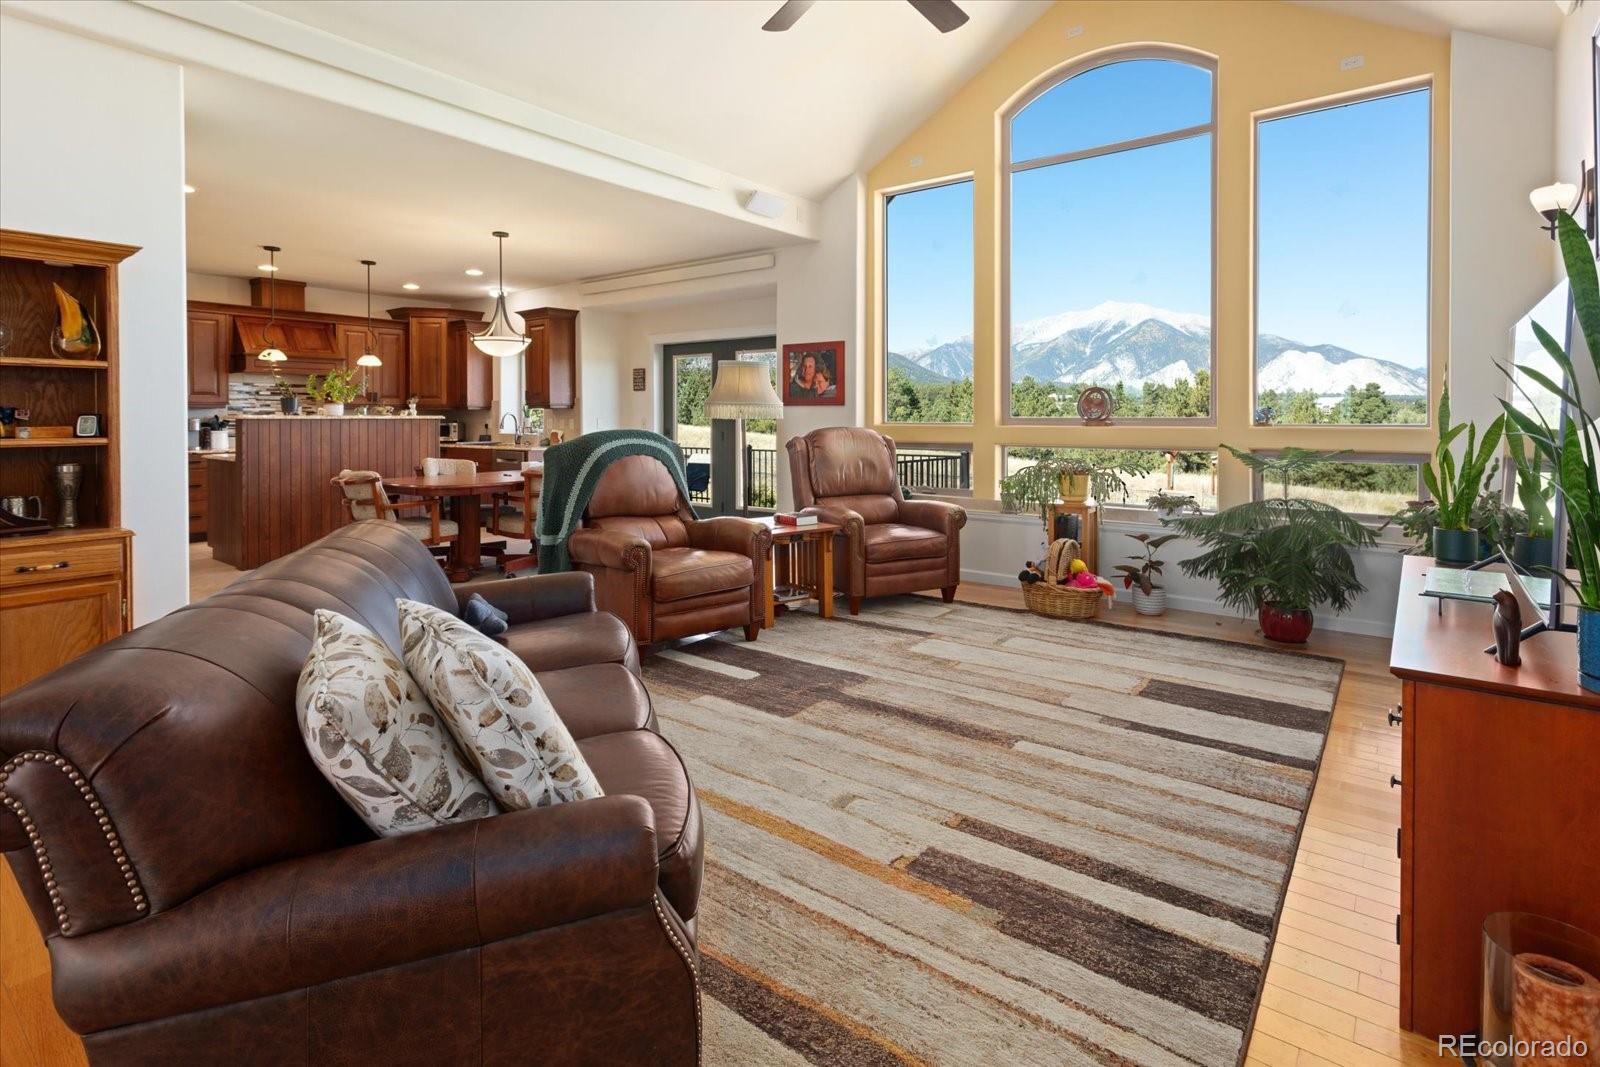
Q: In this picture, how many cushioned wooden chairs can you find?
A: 3